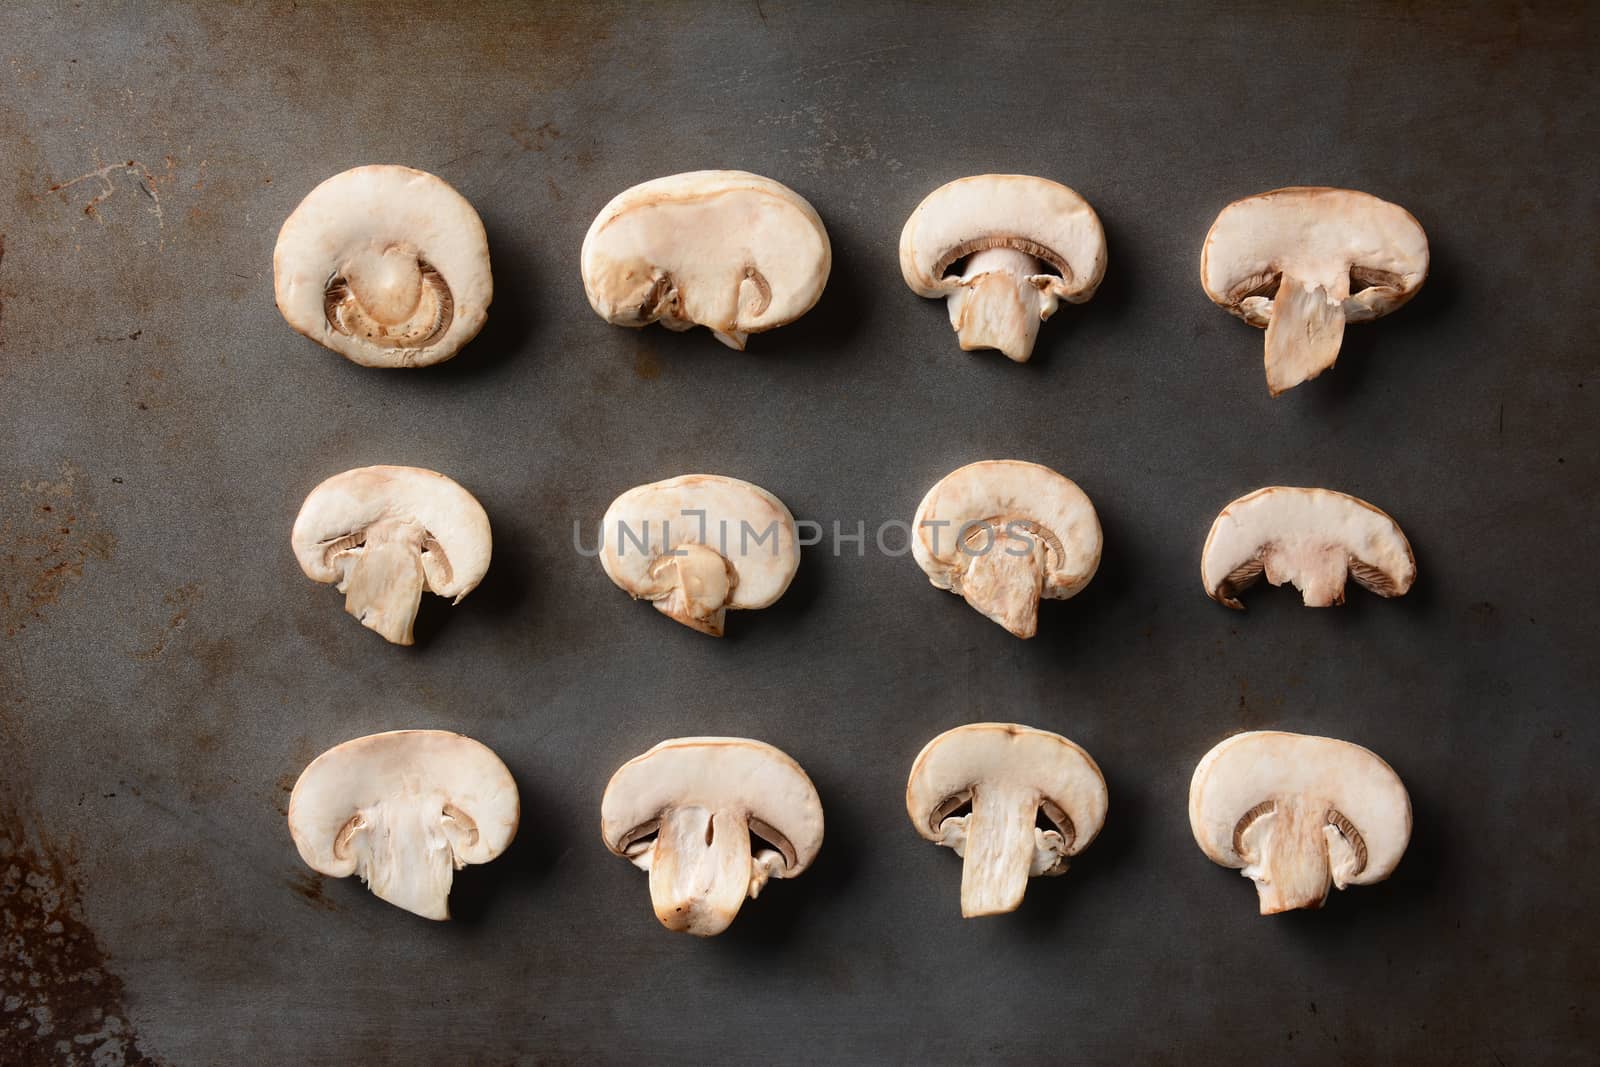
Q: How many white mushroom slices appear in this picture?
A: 12